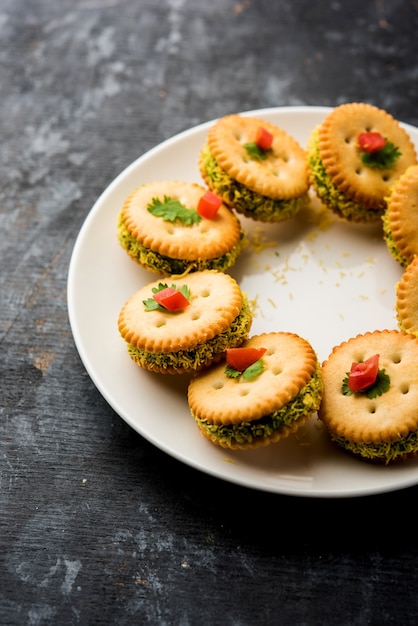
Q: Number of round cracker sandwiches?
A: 8